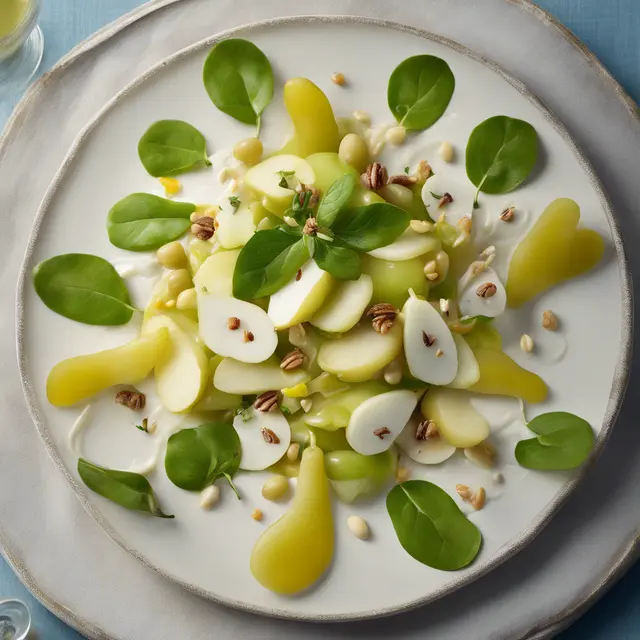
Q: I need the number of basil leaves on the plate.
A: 14